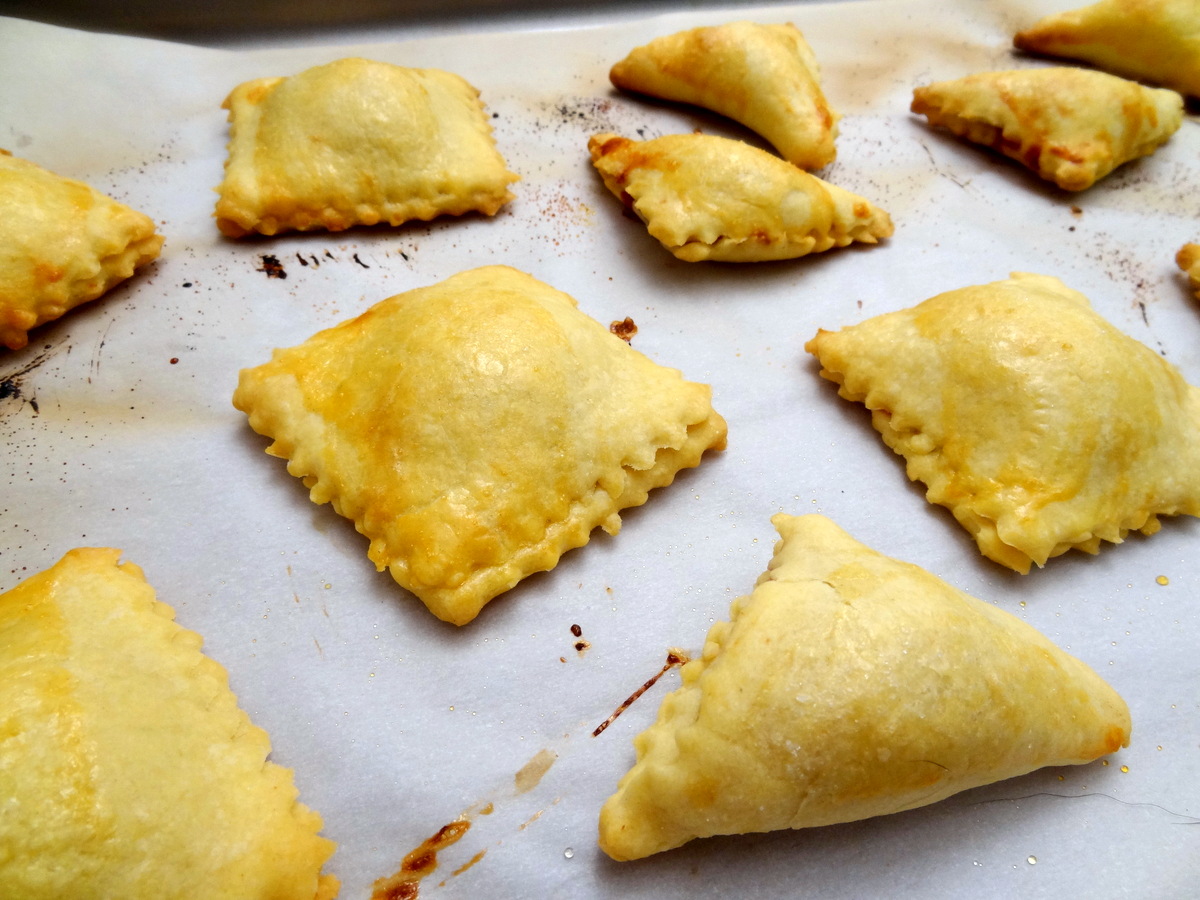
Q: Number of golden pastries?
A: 11